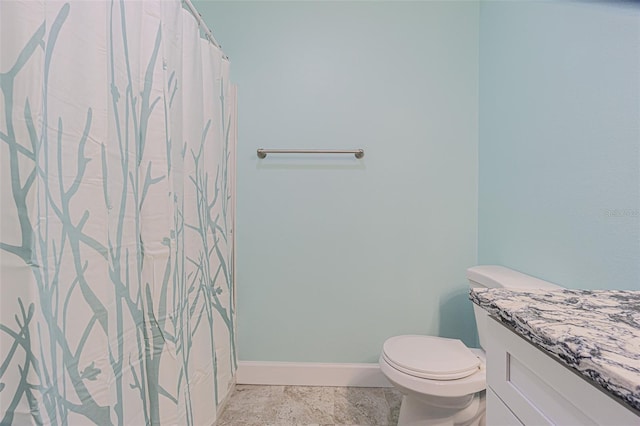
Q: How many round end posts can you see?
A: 2